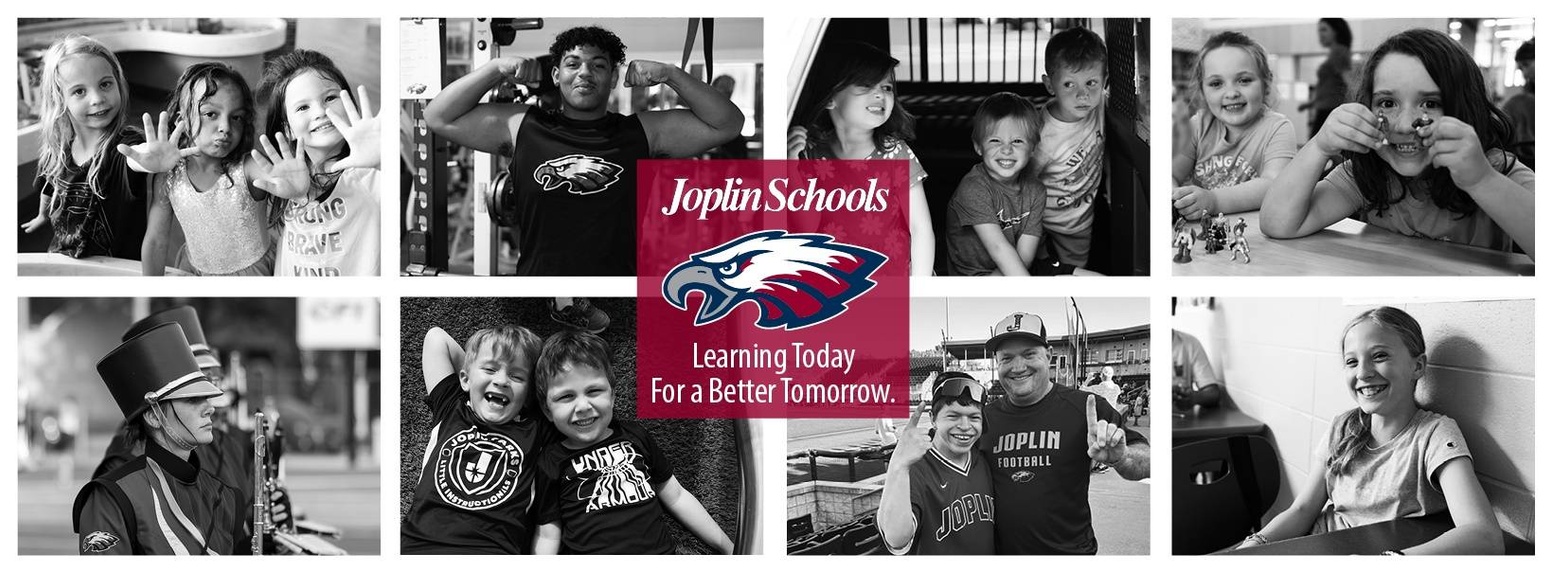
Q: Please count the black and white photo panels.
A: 8